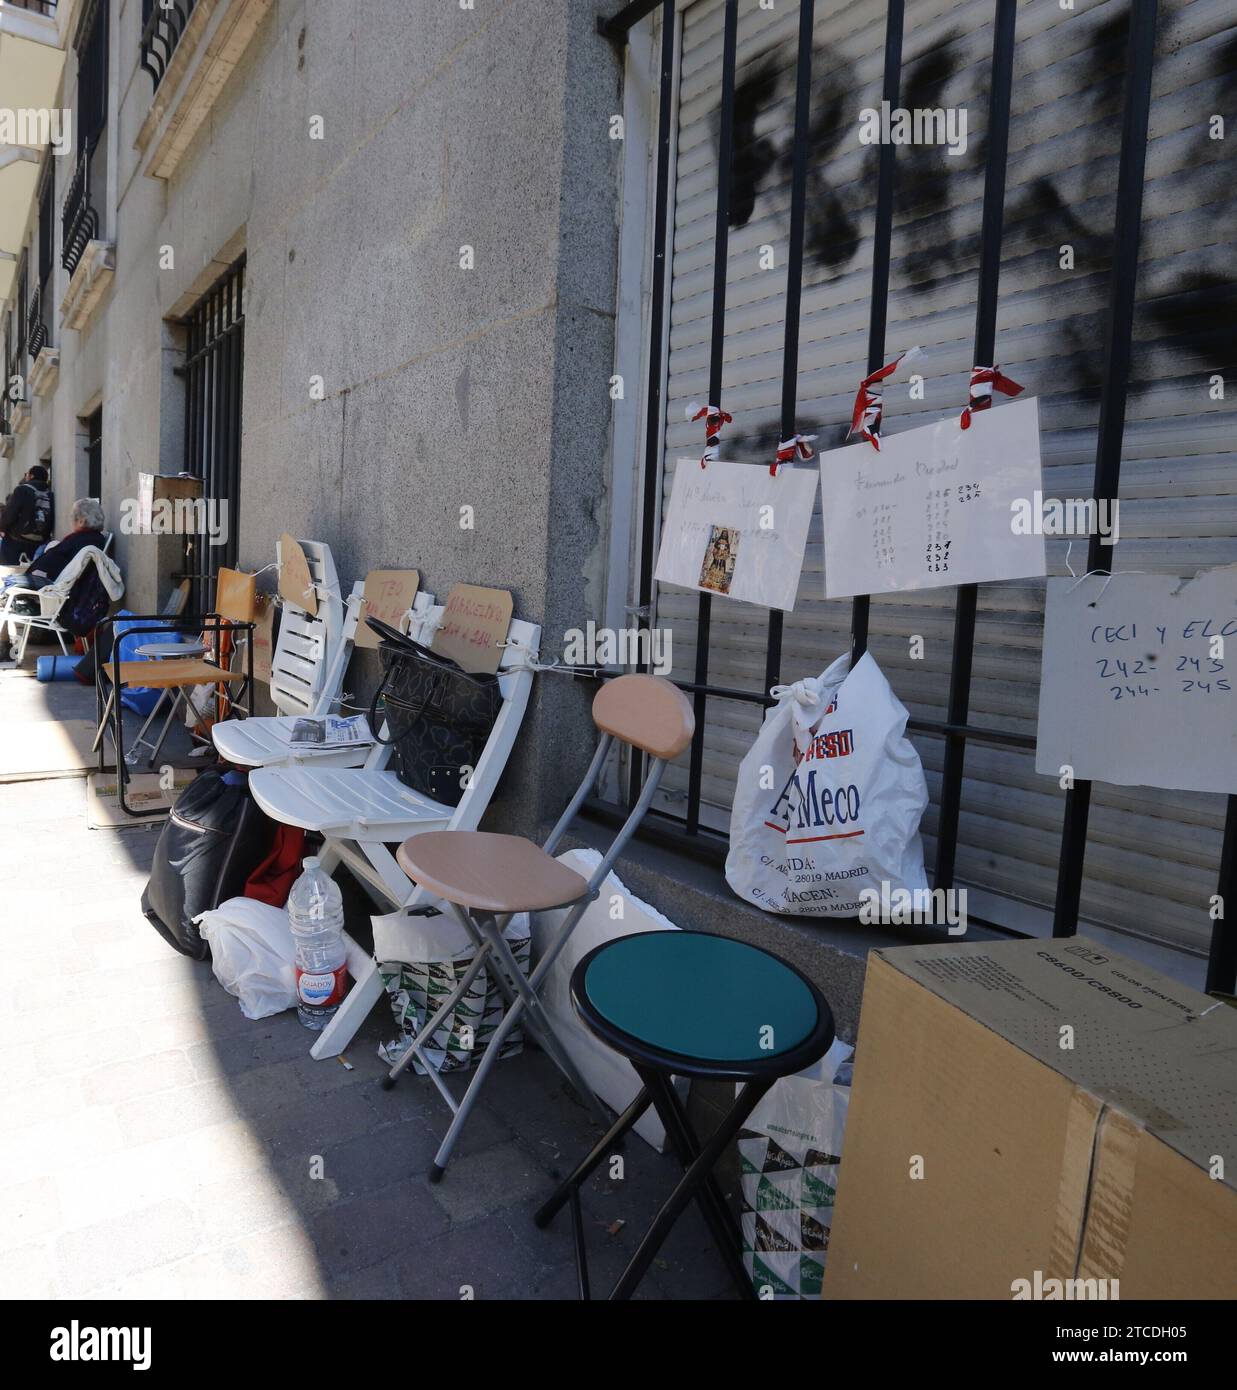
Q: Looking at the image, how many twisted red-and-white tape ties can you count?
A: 4